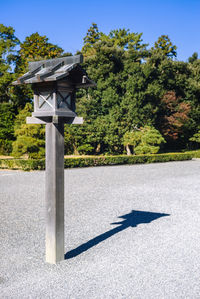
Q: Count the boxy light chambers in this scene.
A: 1